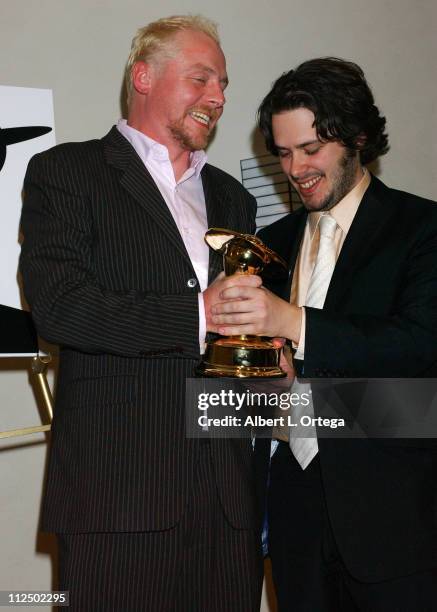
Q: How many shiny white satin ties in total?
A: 1